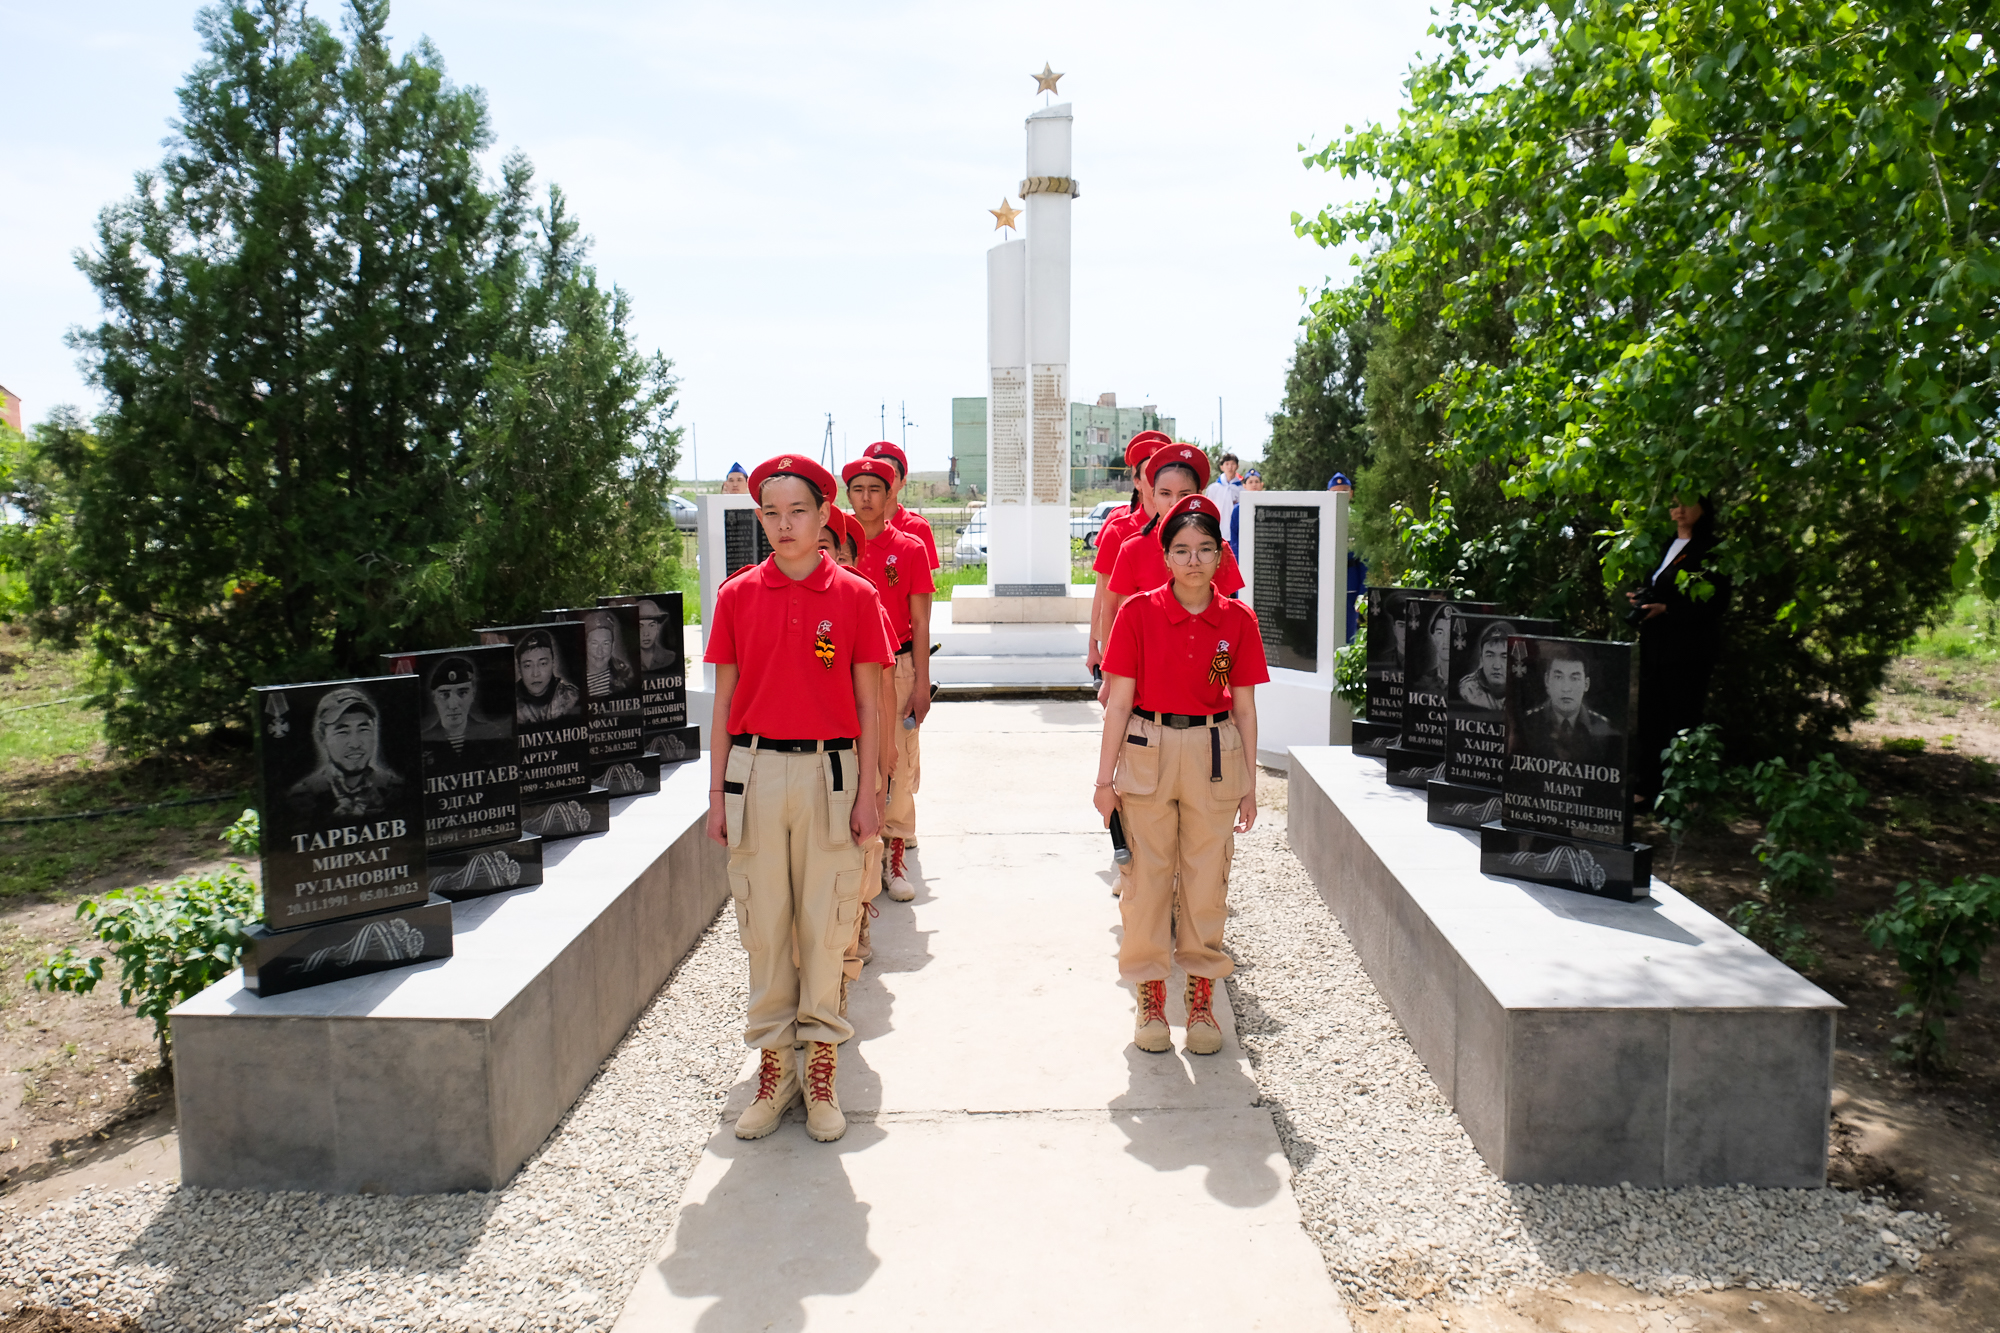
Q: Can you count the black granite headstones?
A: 9